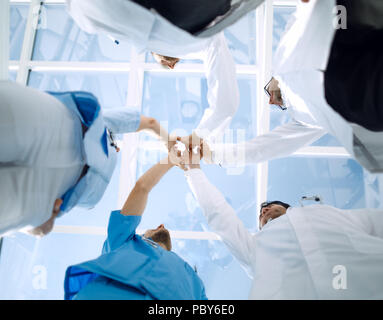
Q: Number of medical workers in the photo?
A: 5